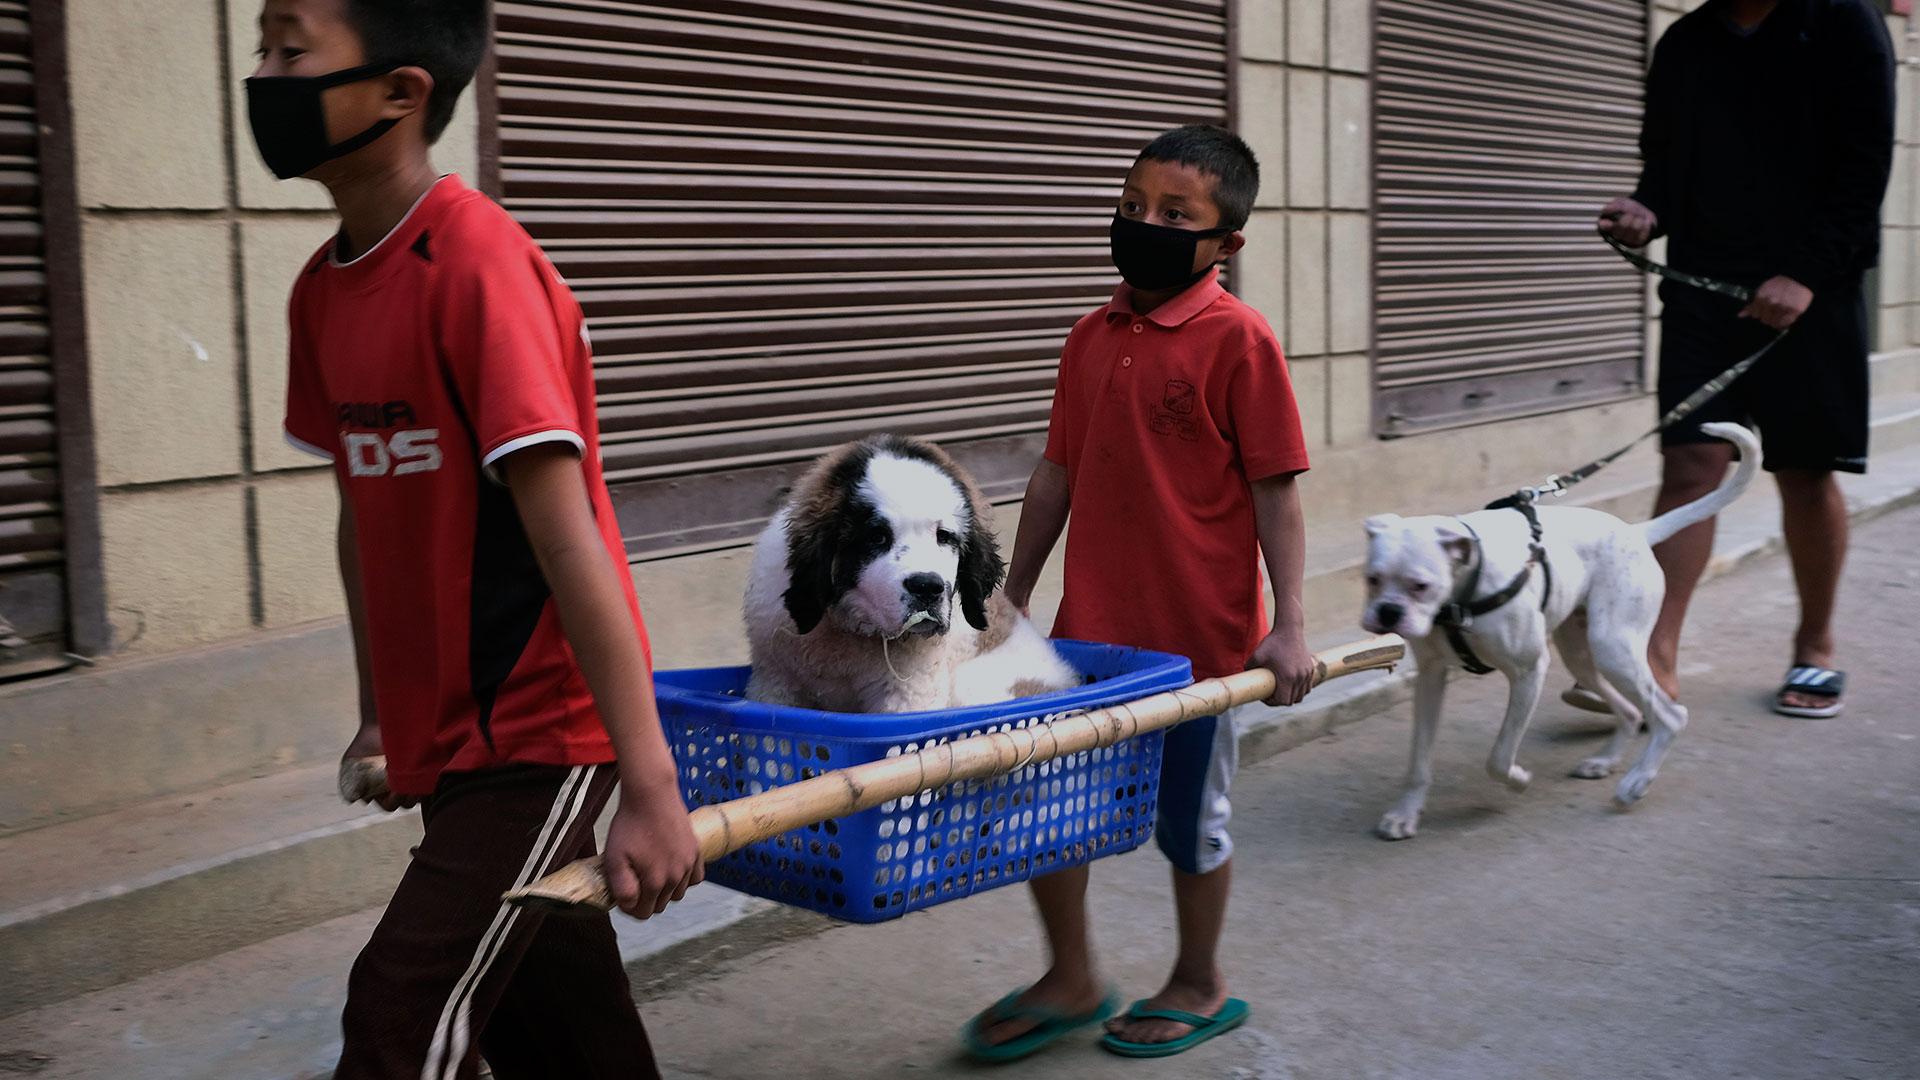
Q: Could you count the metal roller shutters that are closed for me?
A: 3